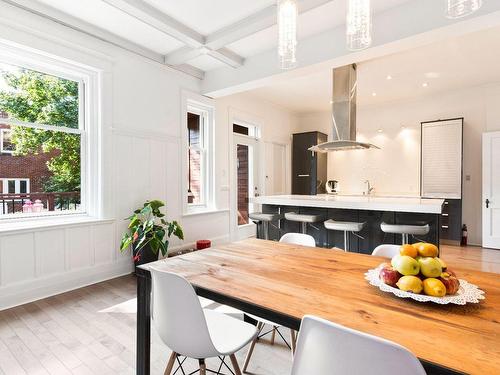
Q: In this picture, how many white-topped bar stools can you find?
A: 4